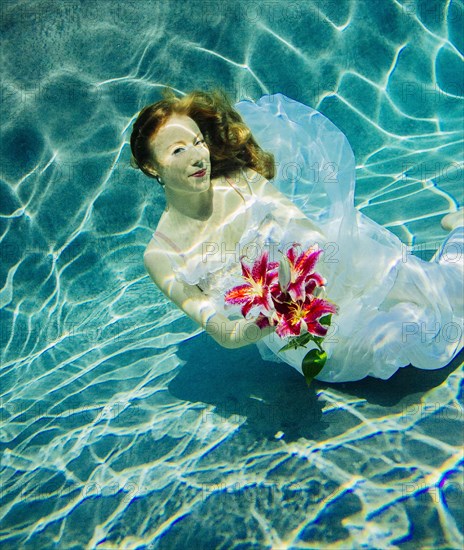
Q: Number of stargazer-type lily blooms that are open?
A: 3